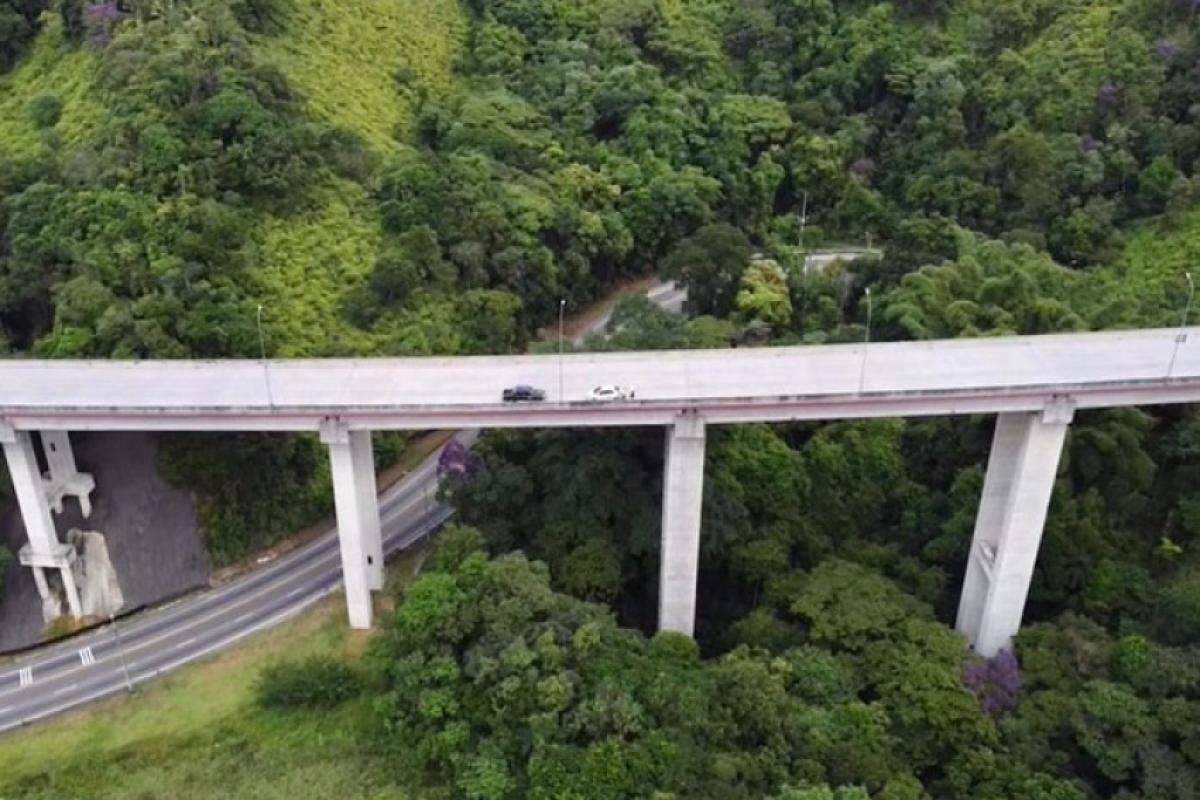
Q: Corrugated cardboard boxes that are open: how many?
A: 0